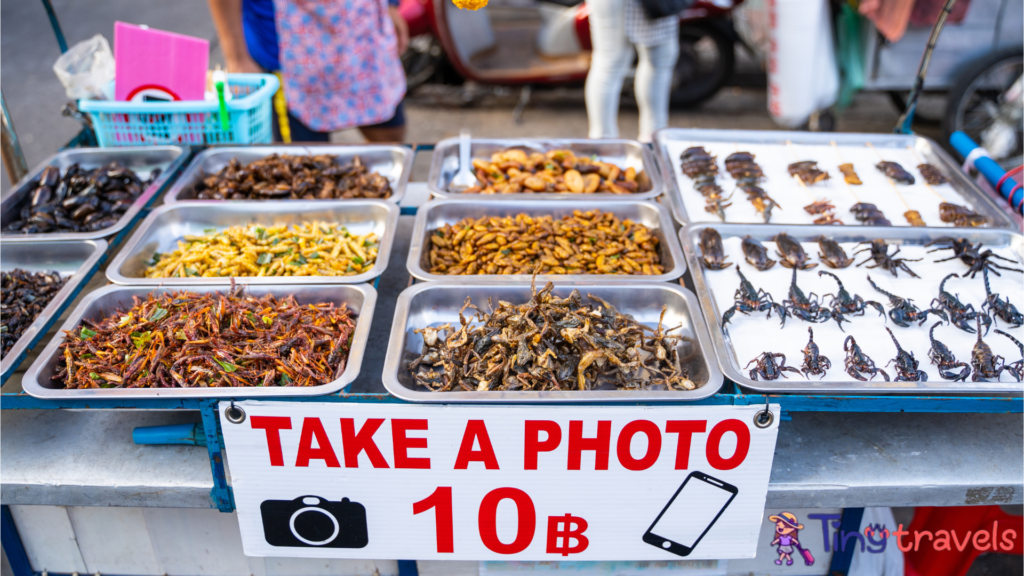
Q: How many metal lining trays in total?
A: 10